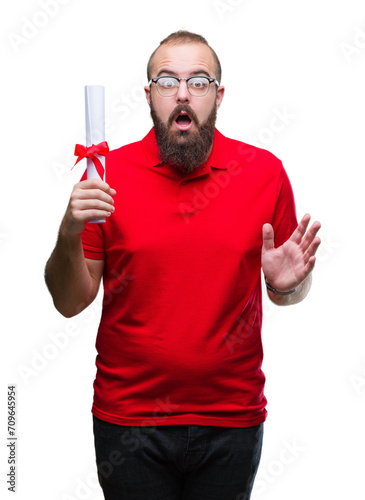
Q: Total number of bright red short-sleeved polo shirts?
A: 1